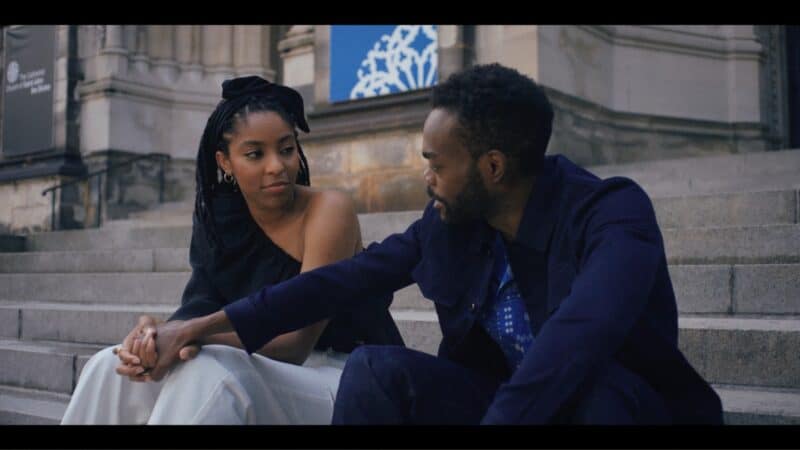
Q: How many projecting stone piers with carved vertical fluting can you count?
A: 1